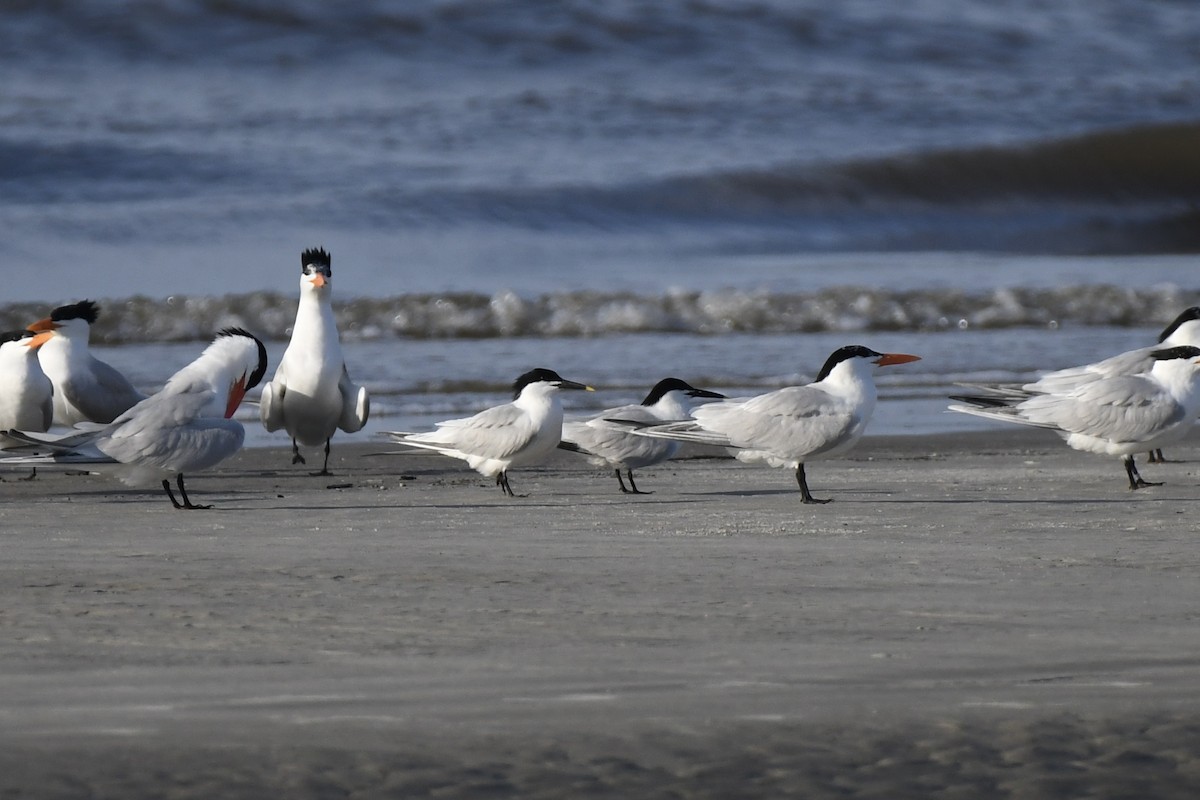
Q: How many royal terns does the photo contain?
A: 7